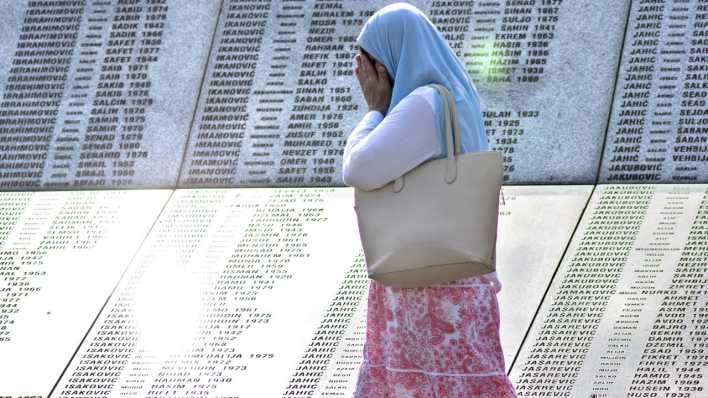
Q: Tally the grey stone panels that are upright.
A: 3